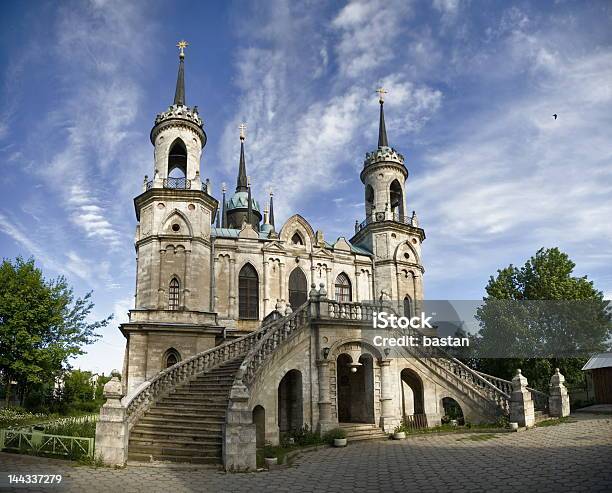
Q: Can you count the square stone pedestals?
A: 4